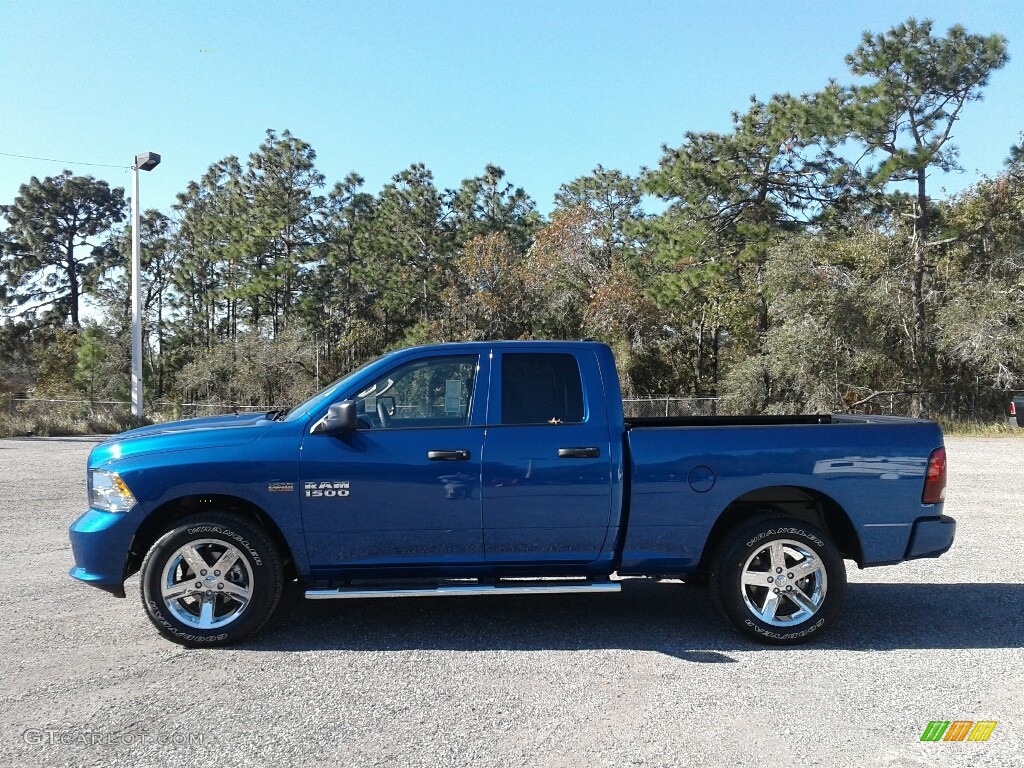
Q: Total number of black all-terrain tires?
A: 2